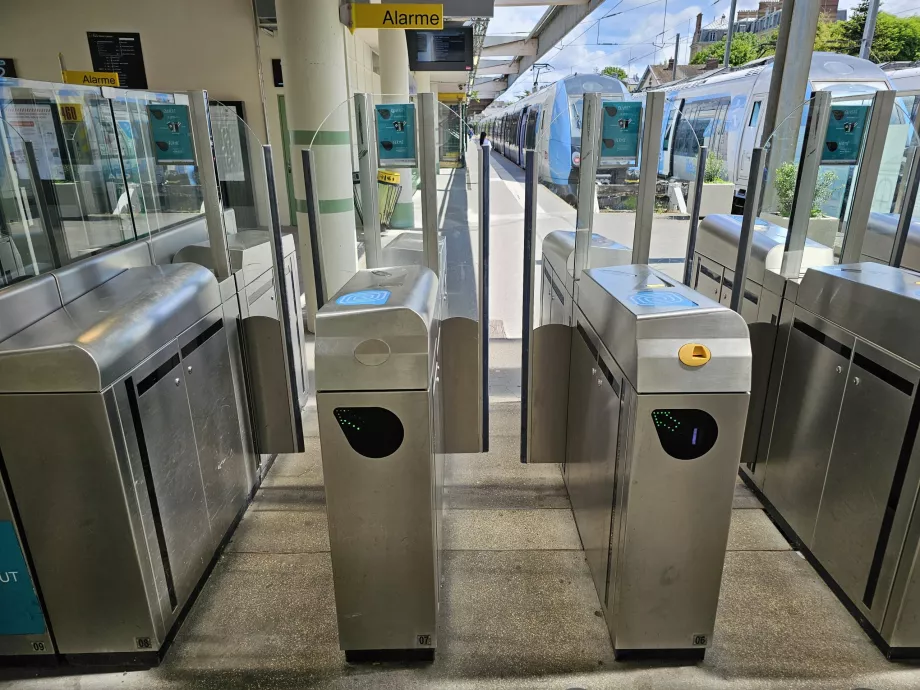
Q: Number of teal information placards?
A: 4